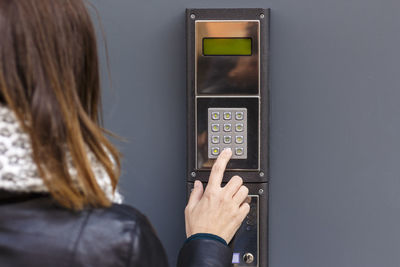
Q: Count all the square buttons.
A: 12